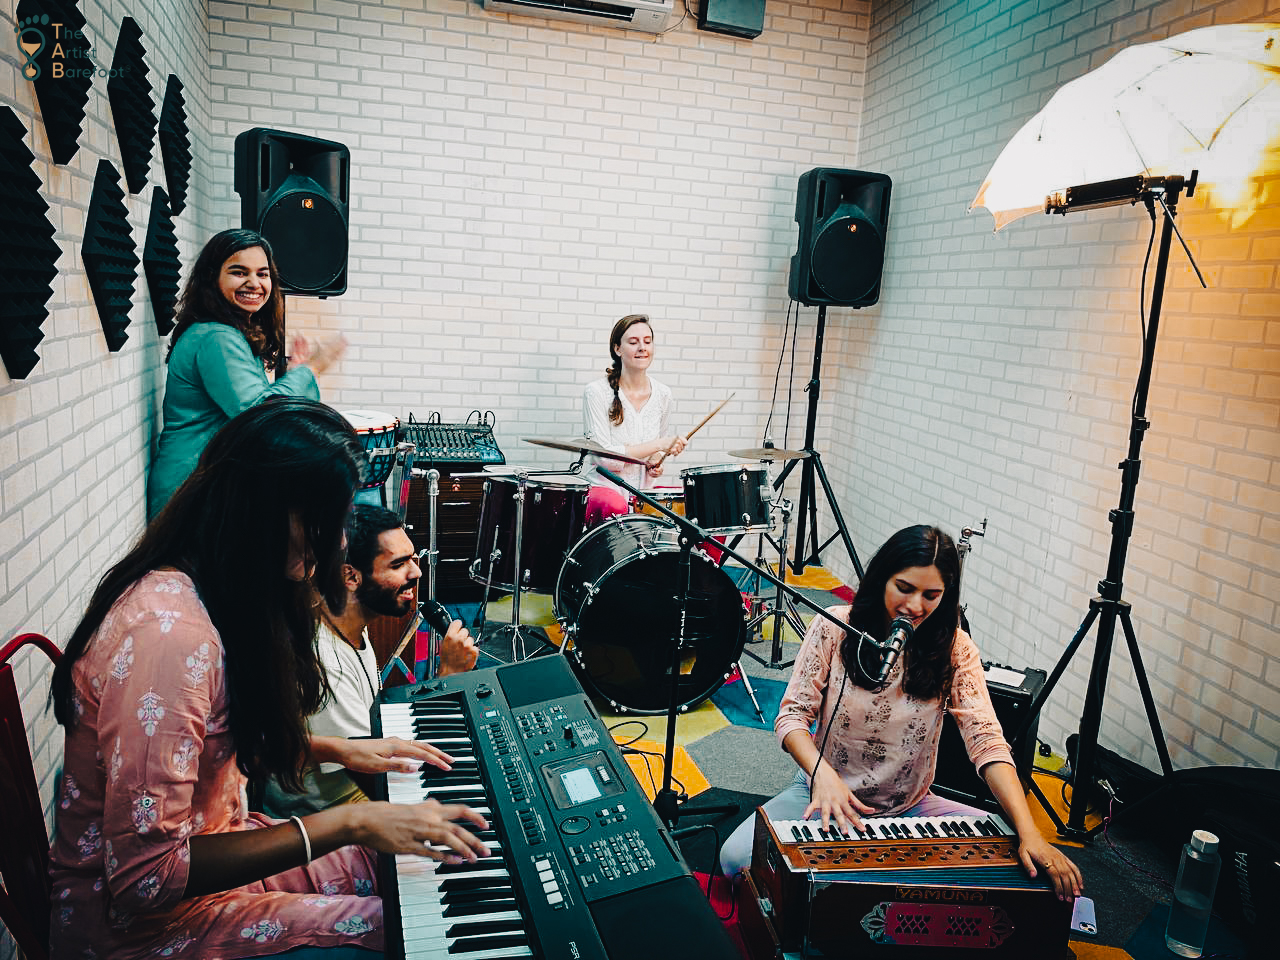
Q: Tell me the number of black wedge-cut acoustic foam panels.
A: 6